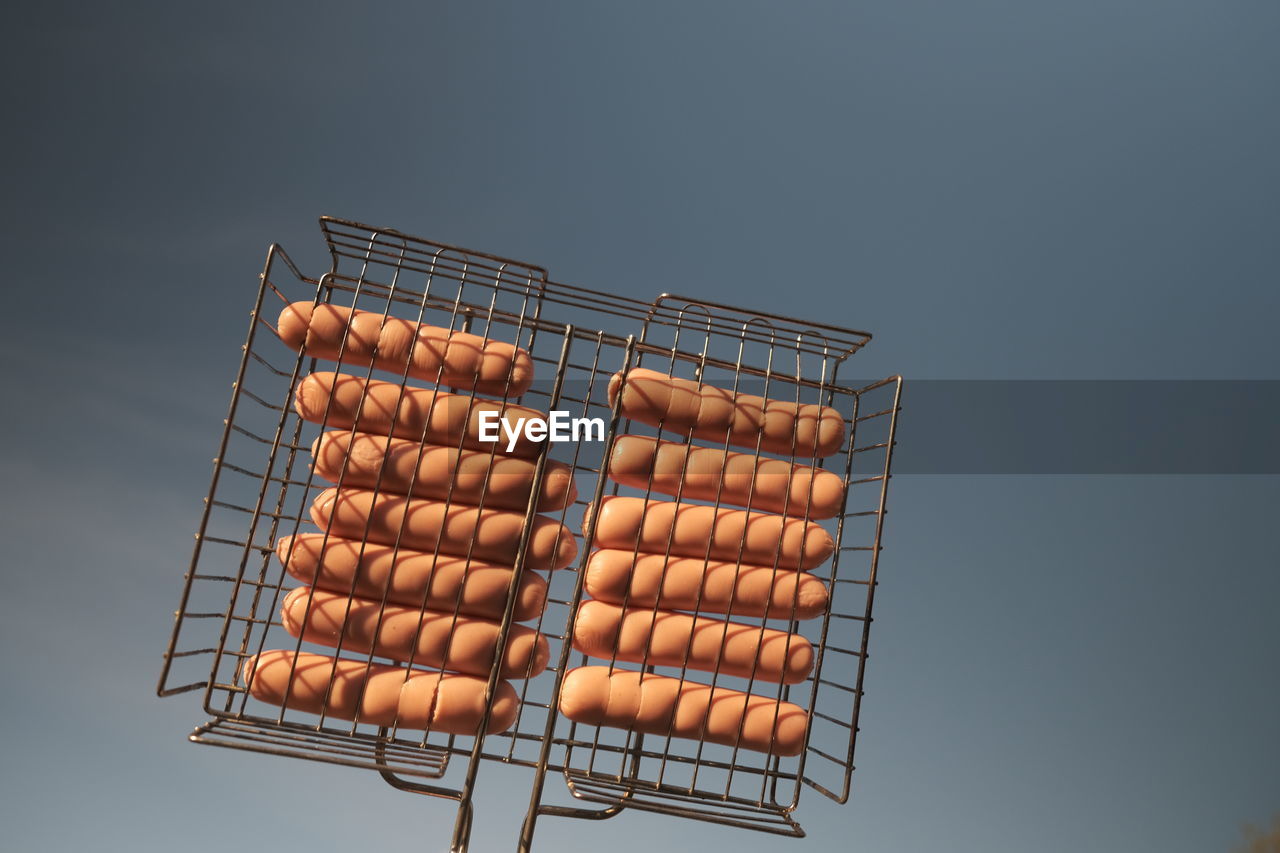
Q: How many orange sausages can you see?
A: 13